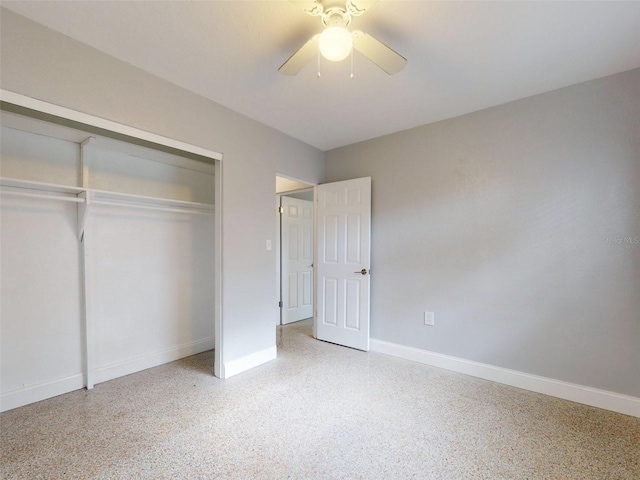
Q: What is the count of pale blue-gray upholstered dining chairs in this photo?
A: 0